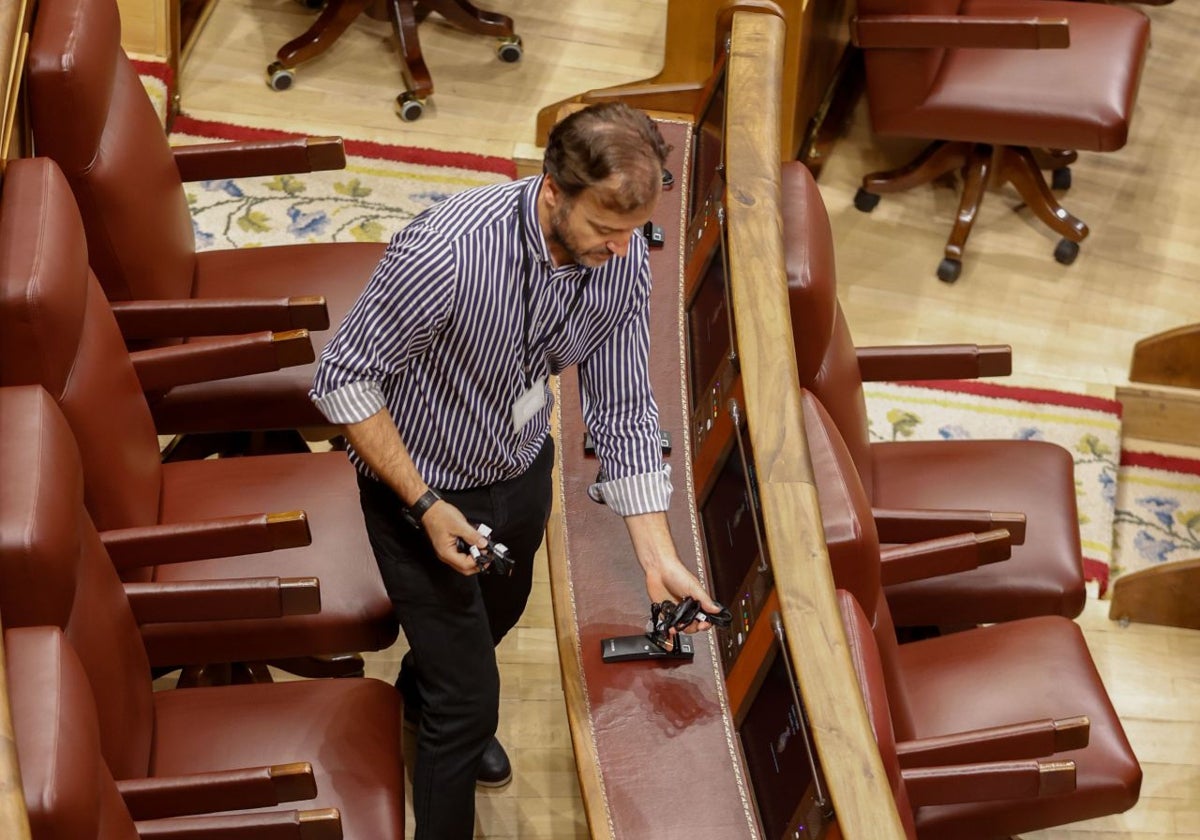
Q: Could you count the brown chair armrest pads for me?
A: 13